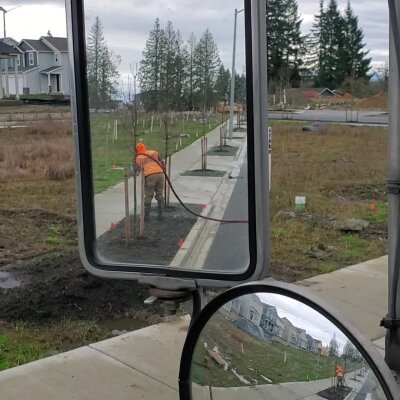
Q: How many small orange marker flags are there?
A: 4